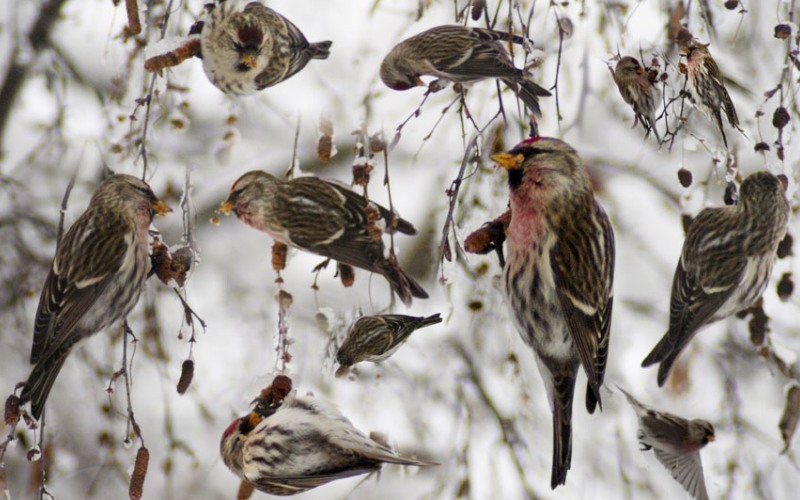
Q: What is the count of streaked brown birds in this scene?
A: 11